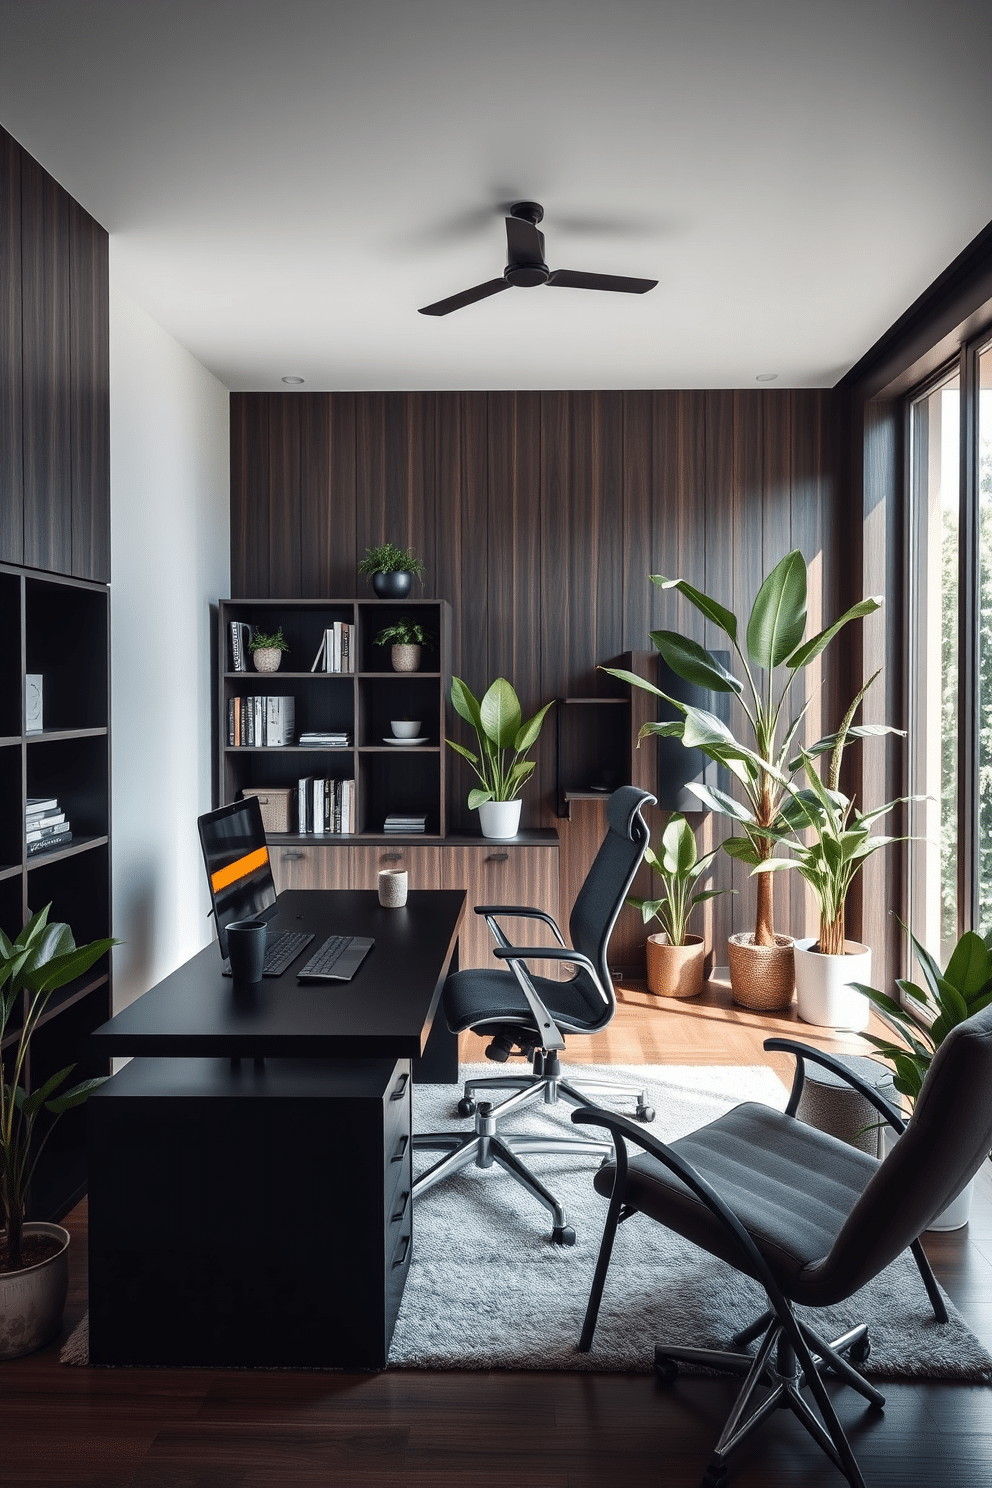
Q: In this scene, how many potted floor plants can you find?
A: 5